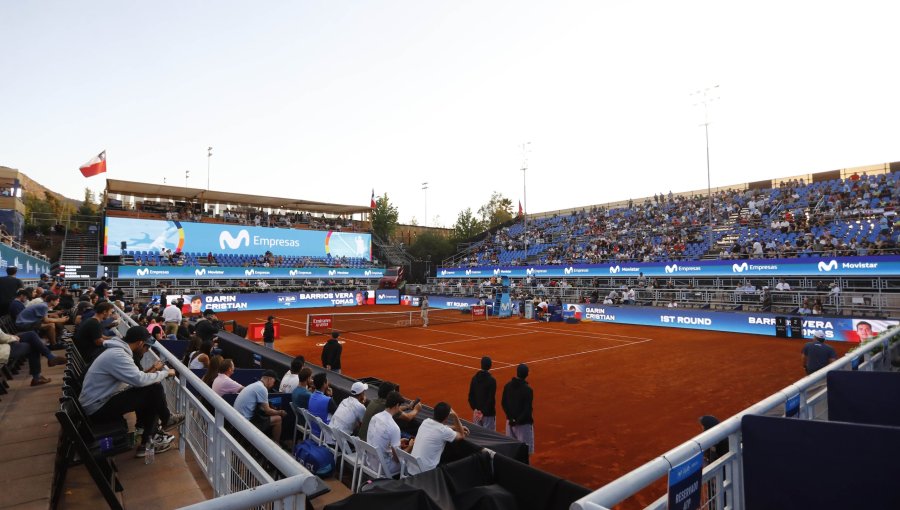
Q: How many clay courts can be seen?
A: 1